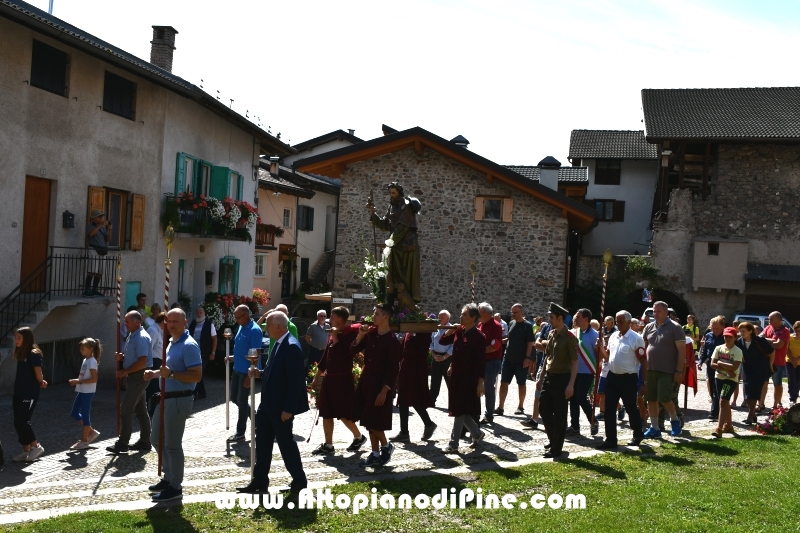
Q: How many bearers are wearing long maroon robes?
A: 4